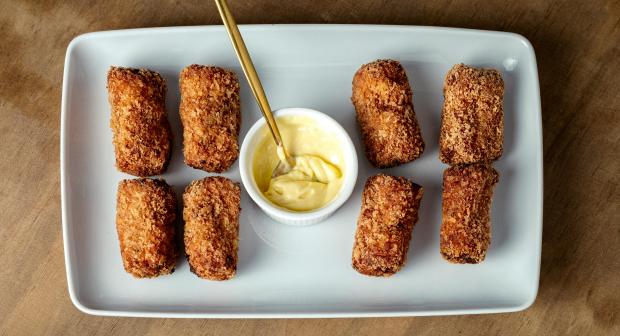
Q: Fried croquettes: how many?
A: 8